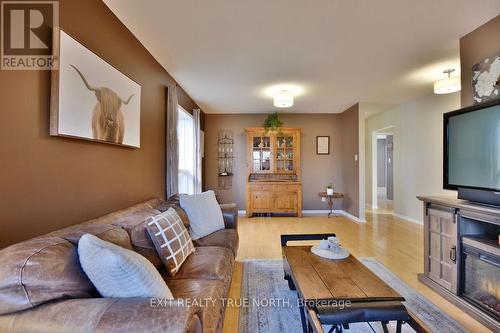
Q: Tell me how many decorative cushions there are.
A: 3